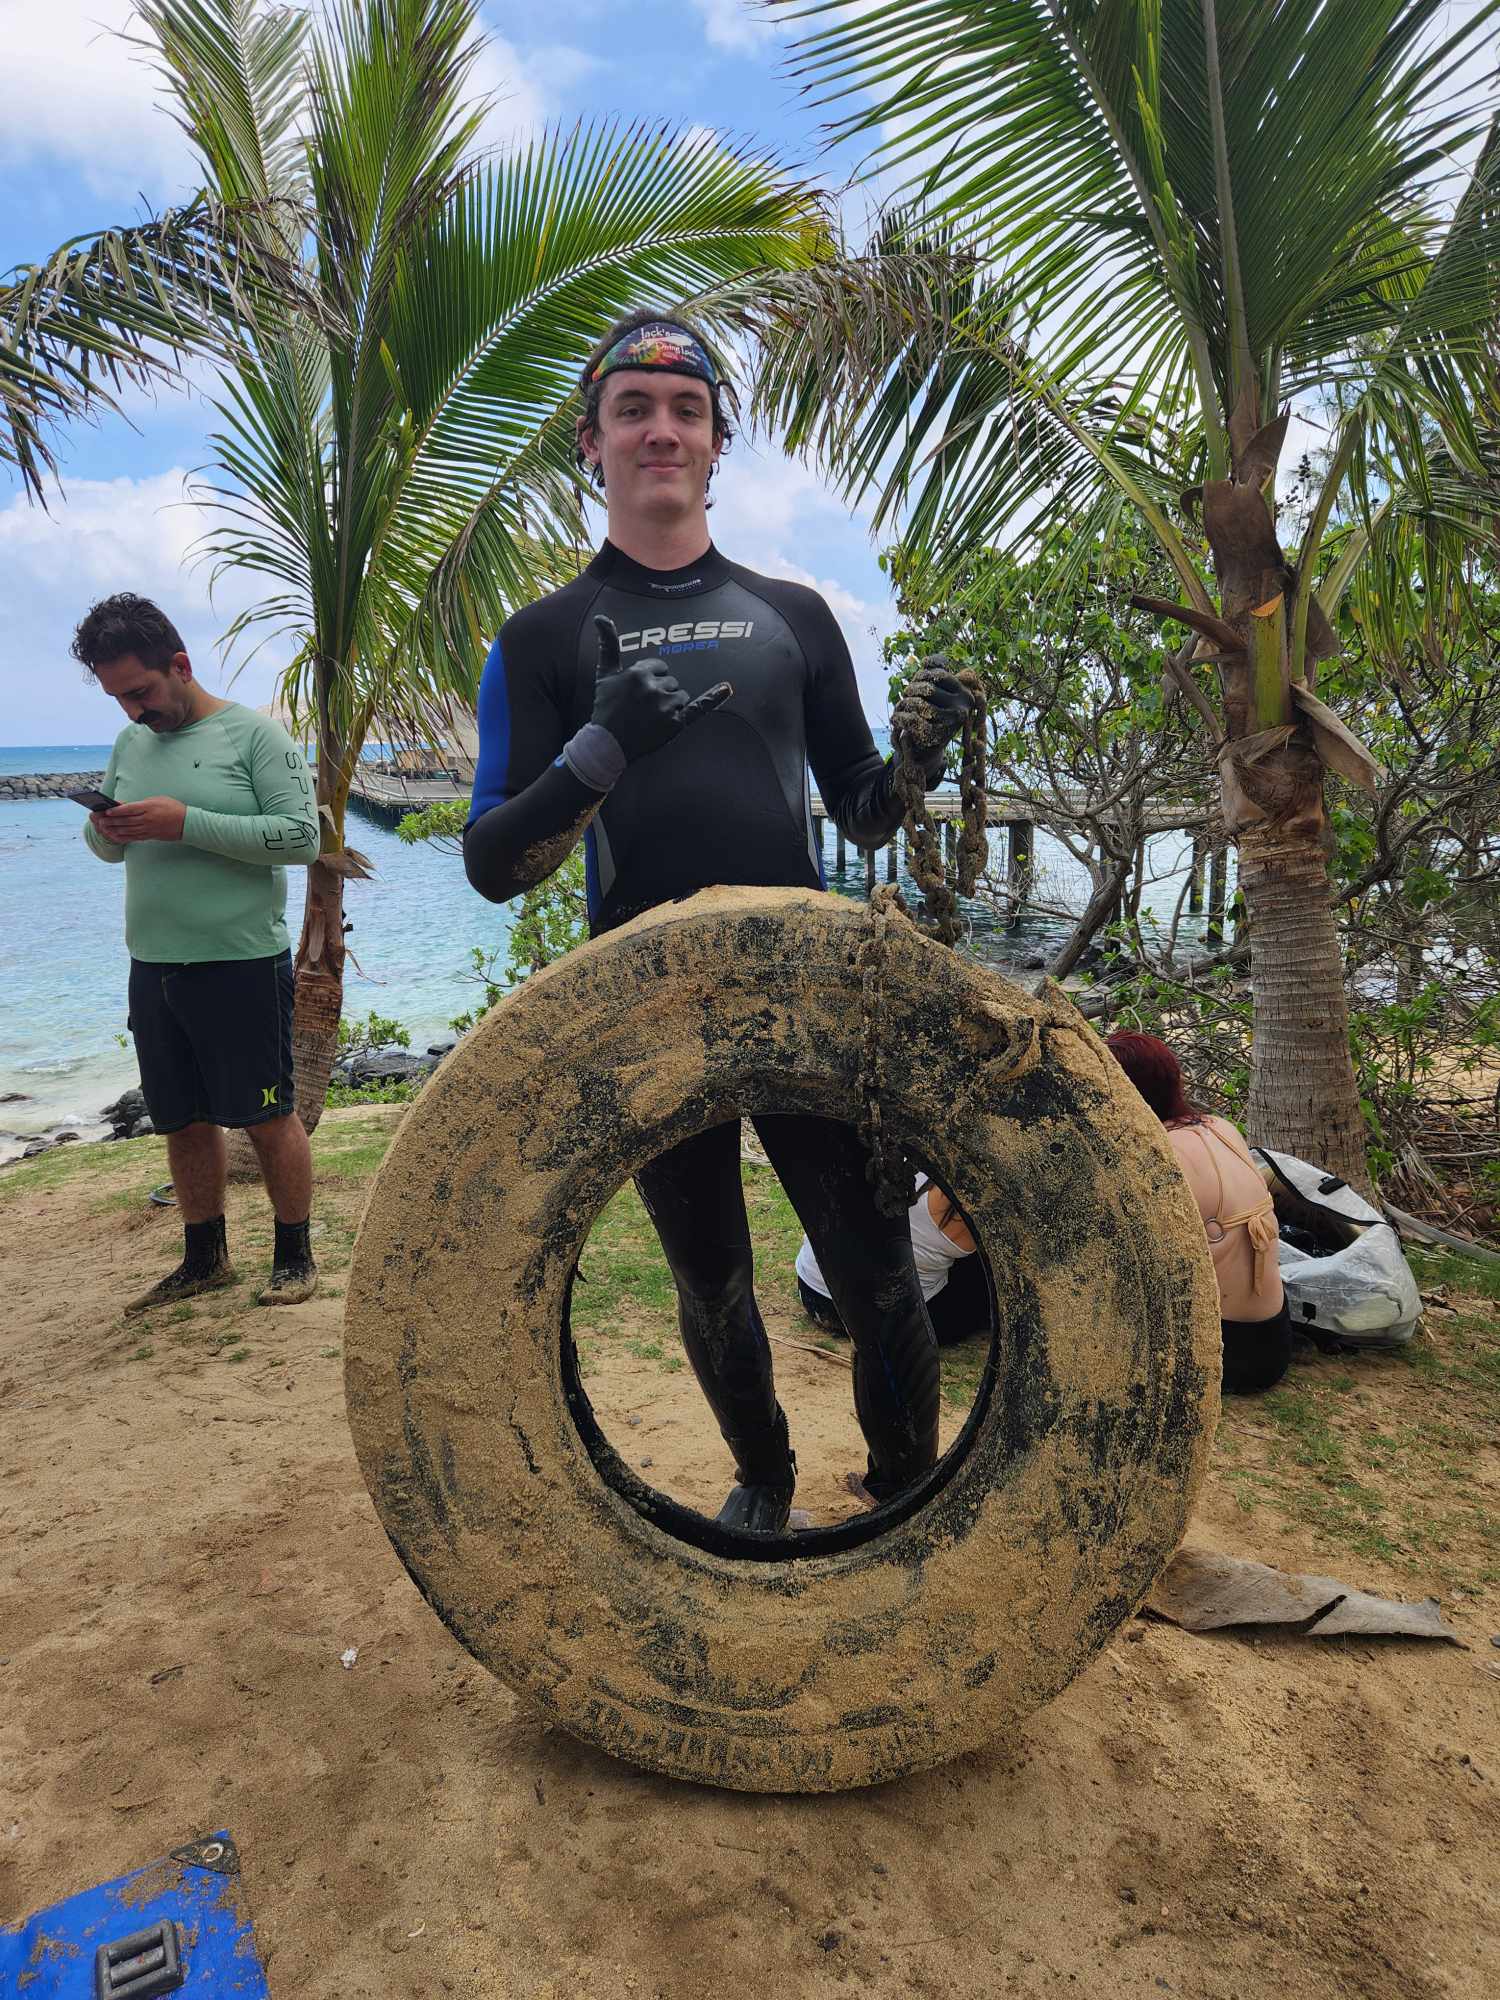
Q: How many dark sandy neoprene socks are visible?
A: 2